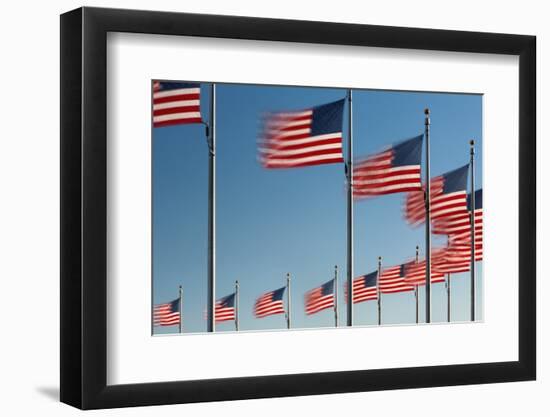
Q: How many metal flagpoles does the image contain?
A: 11